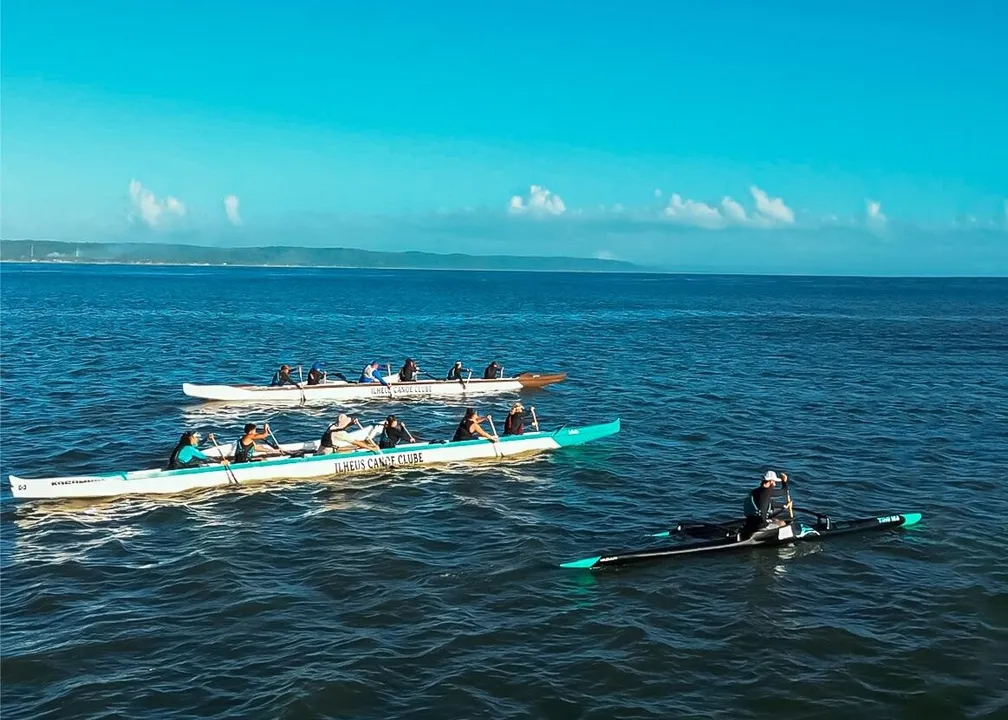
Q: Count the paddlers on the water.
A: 13